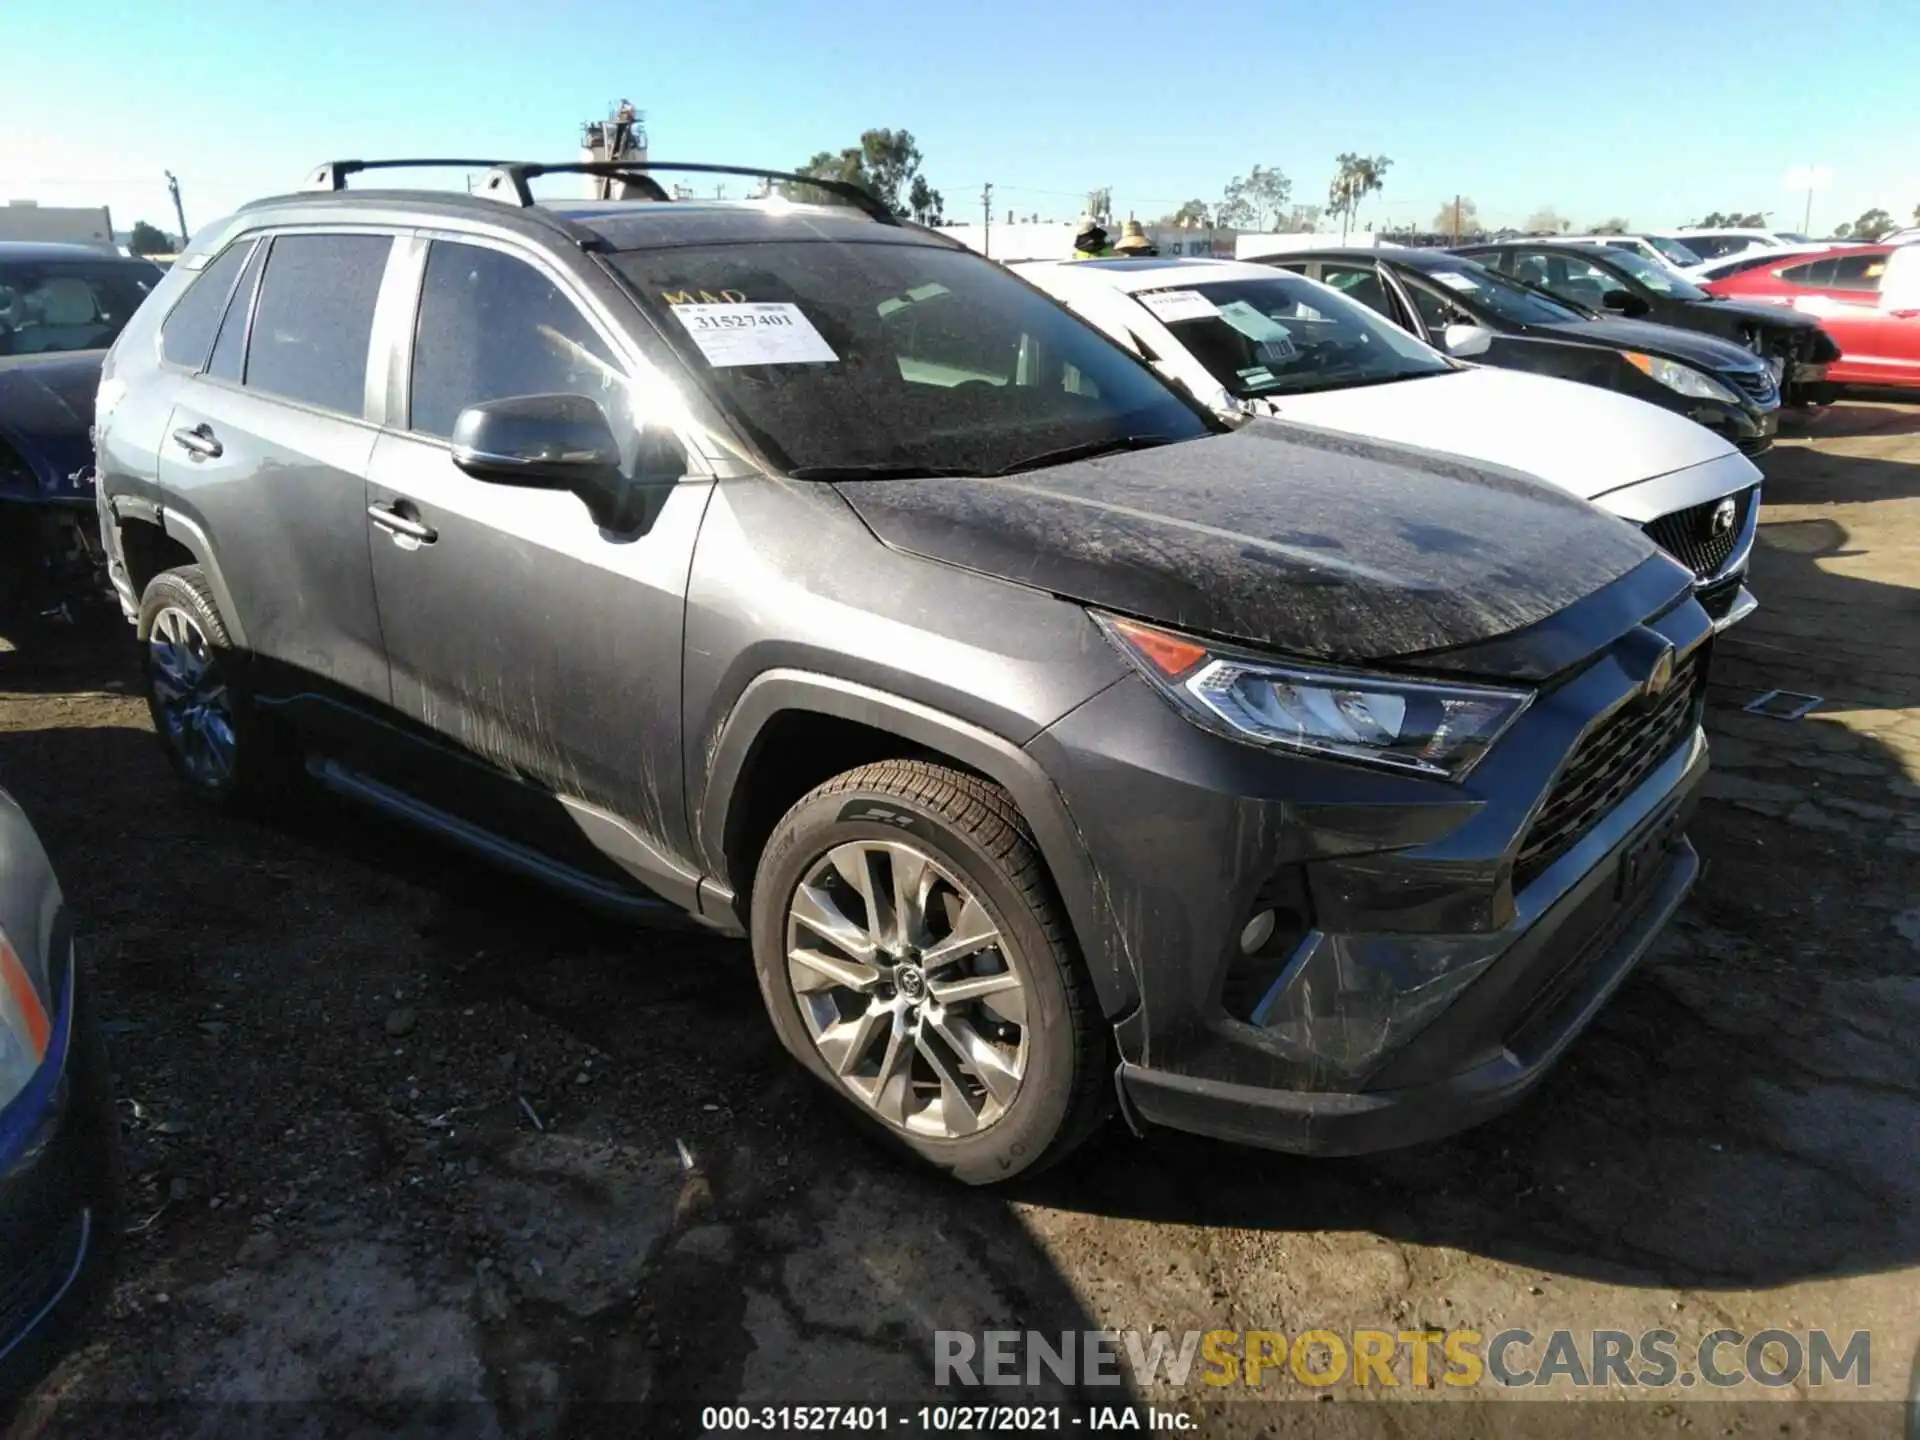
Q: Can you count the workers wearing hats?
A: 2